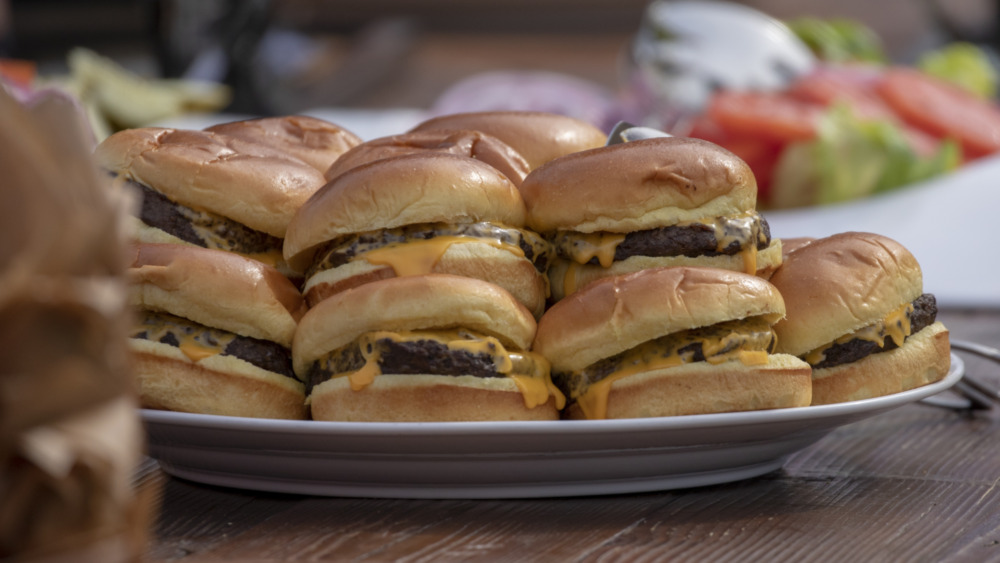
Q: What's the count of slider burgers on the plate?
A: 11